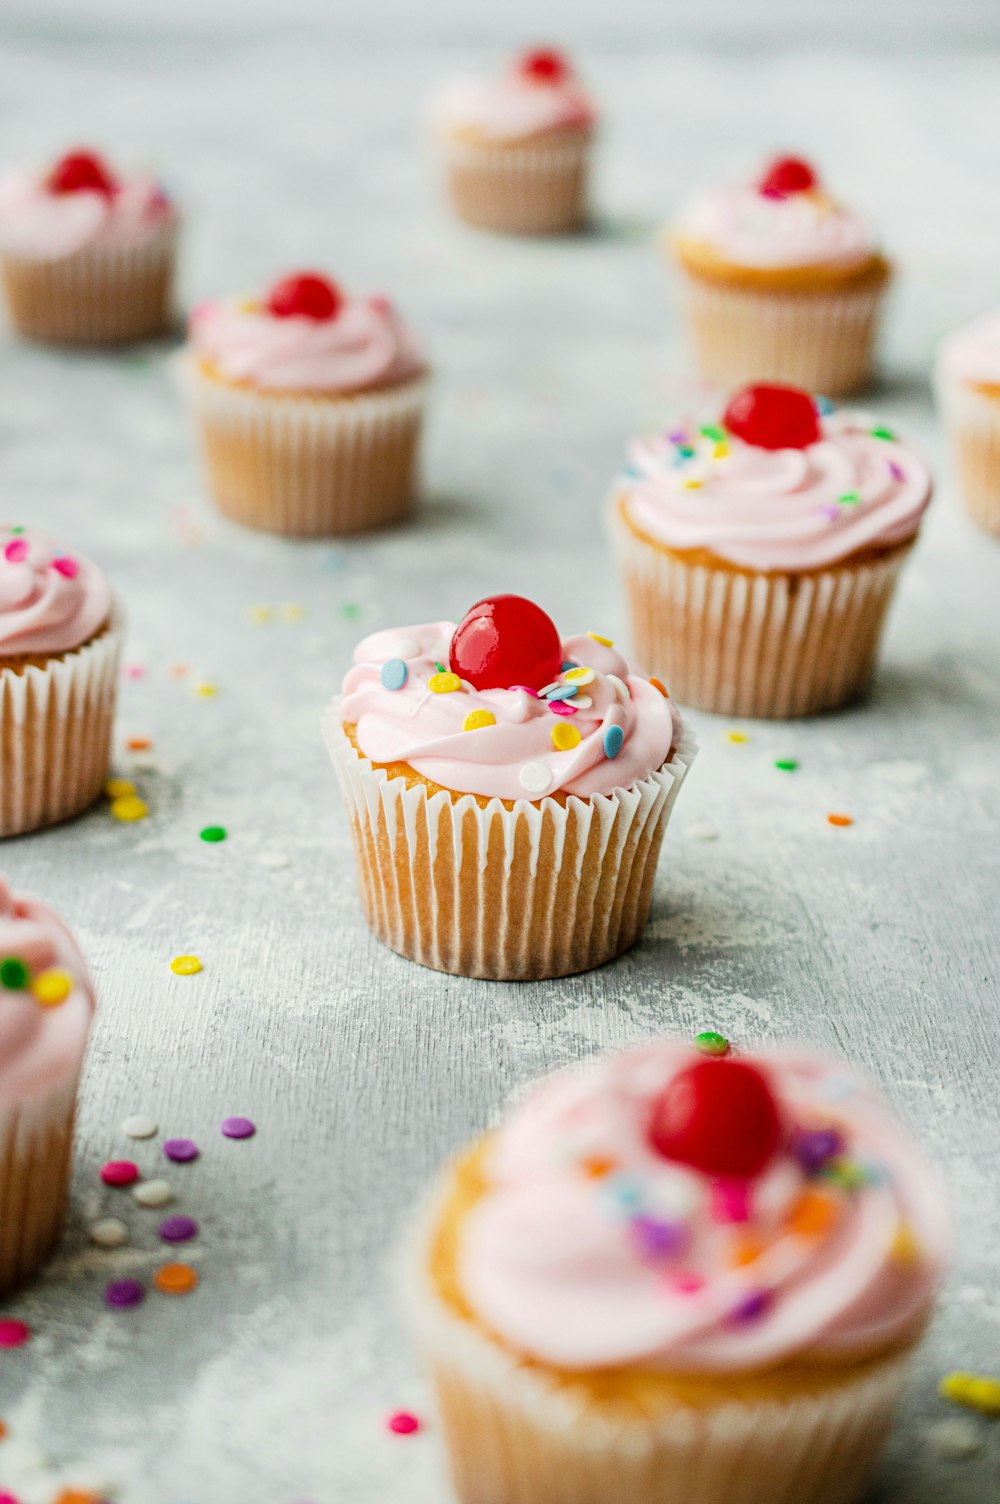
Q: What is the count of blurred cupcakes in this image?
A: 9